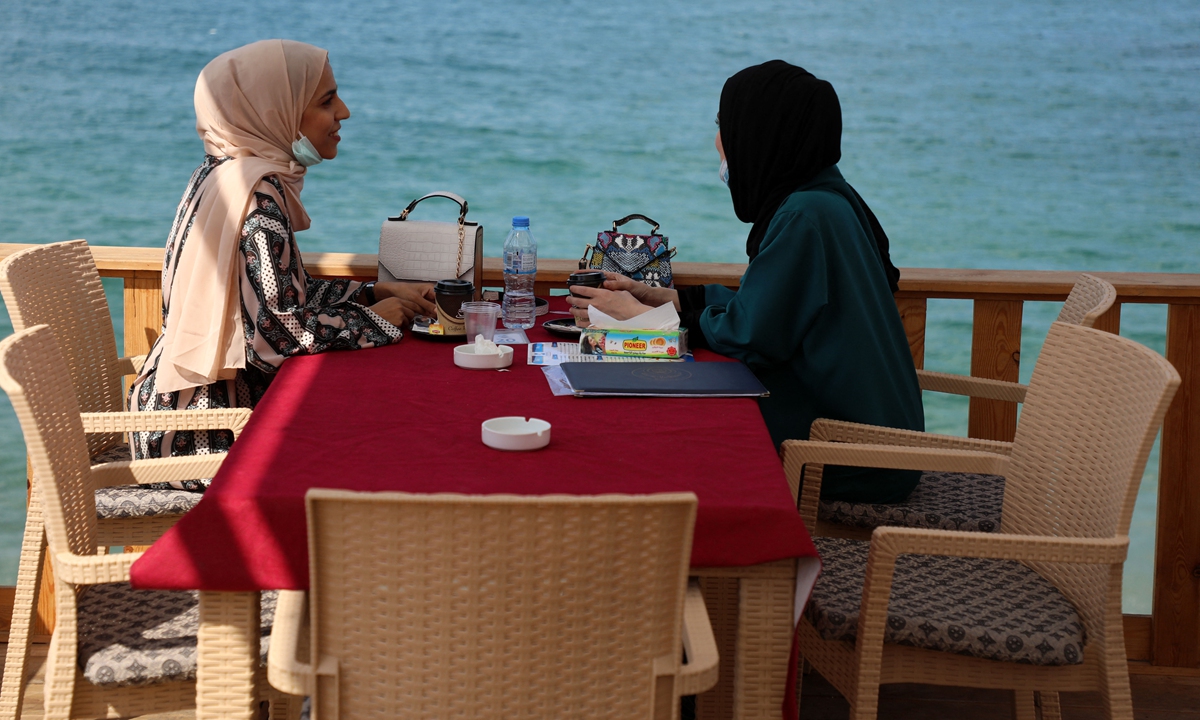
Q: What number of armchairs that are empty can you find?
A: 3